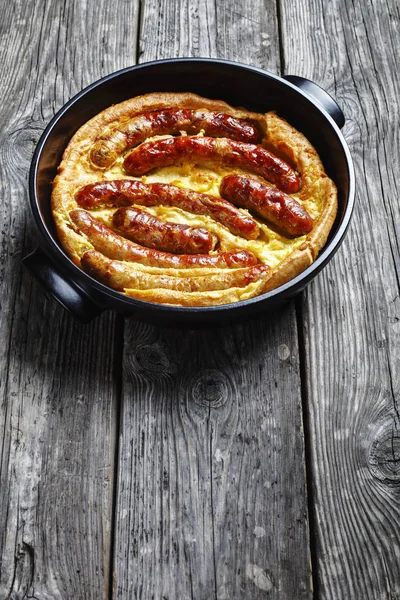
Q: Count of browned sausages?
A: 7